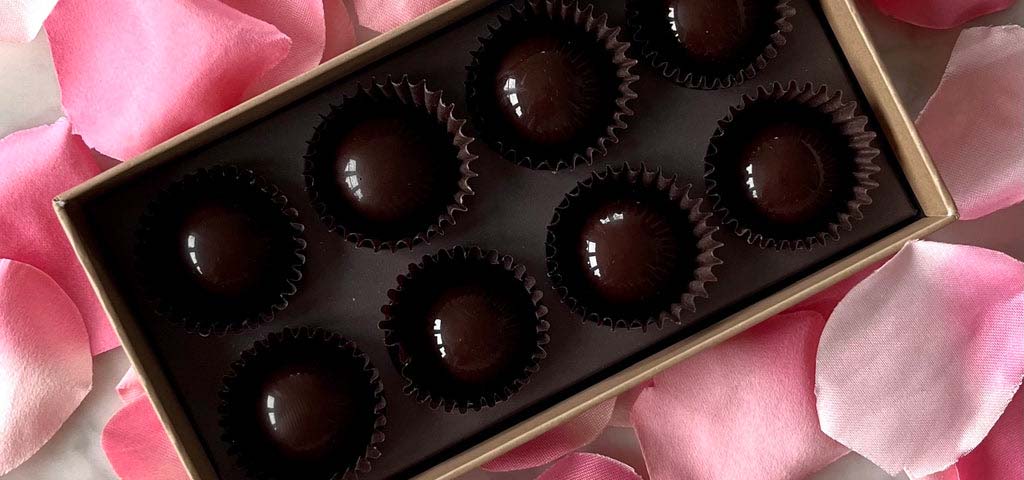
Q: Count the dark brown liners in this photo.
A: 8